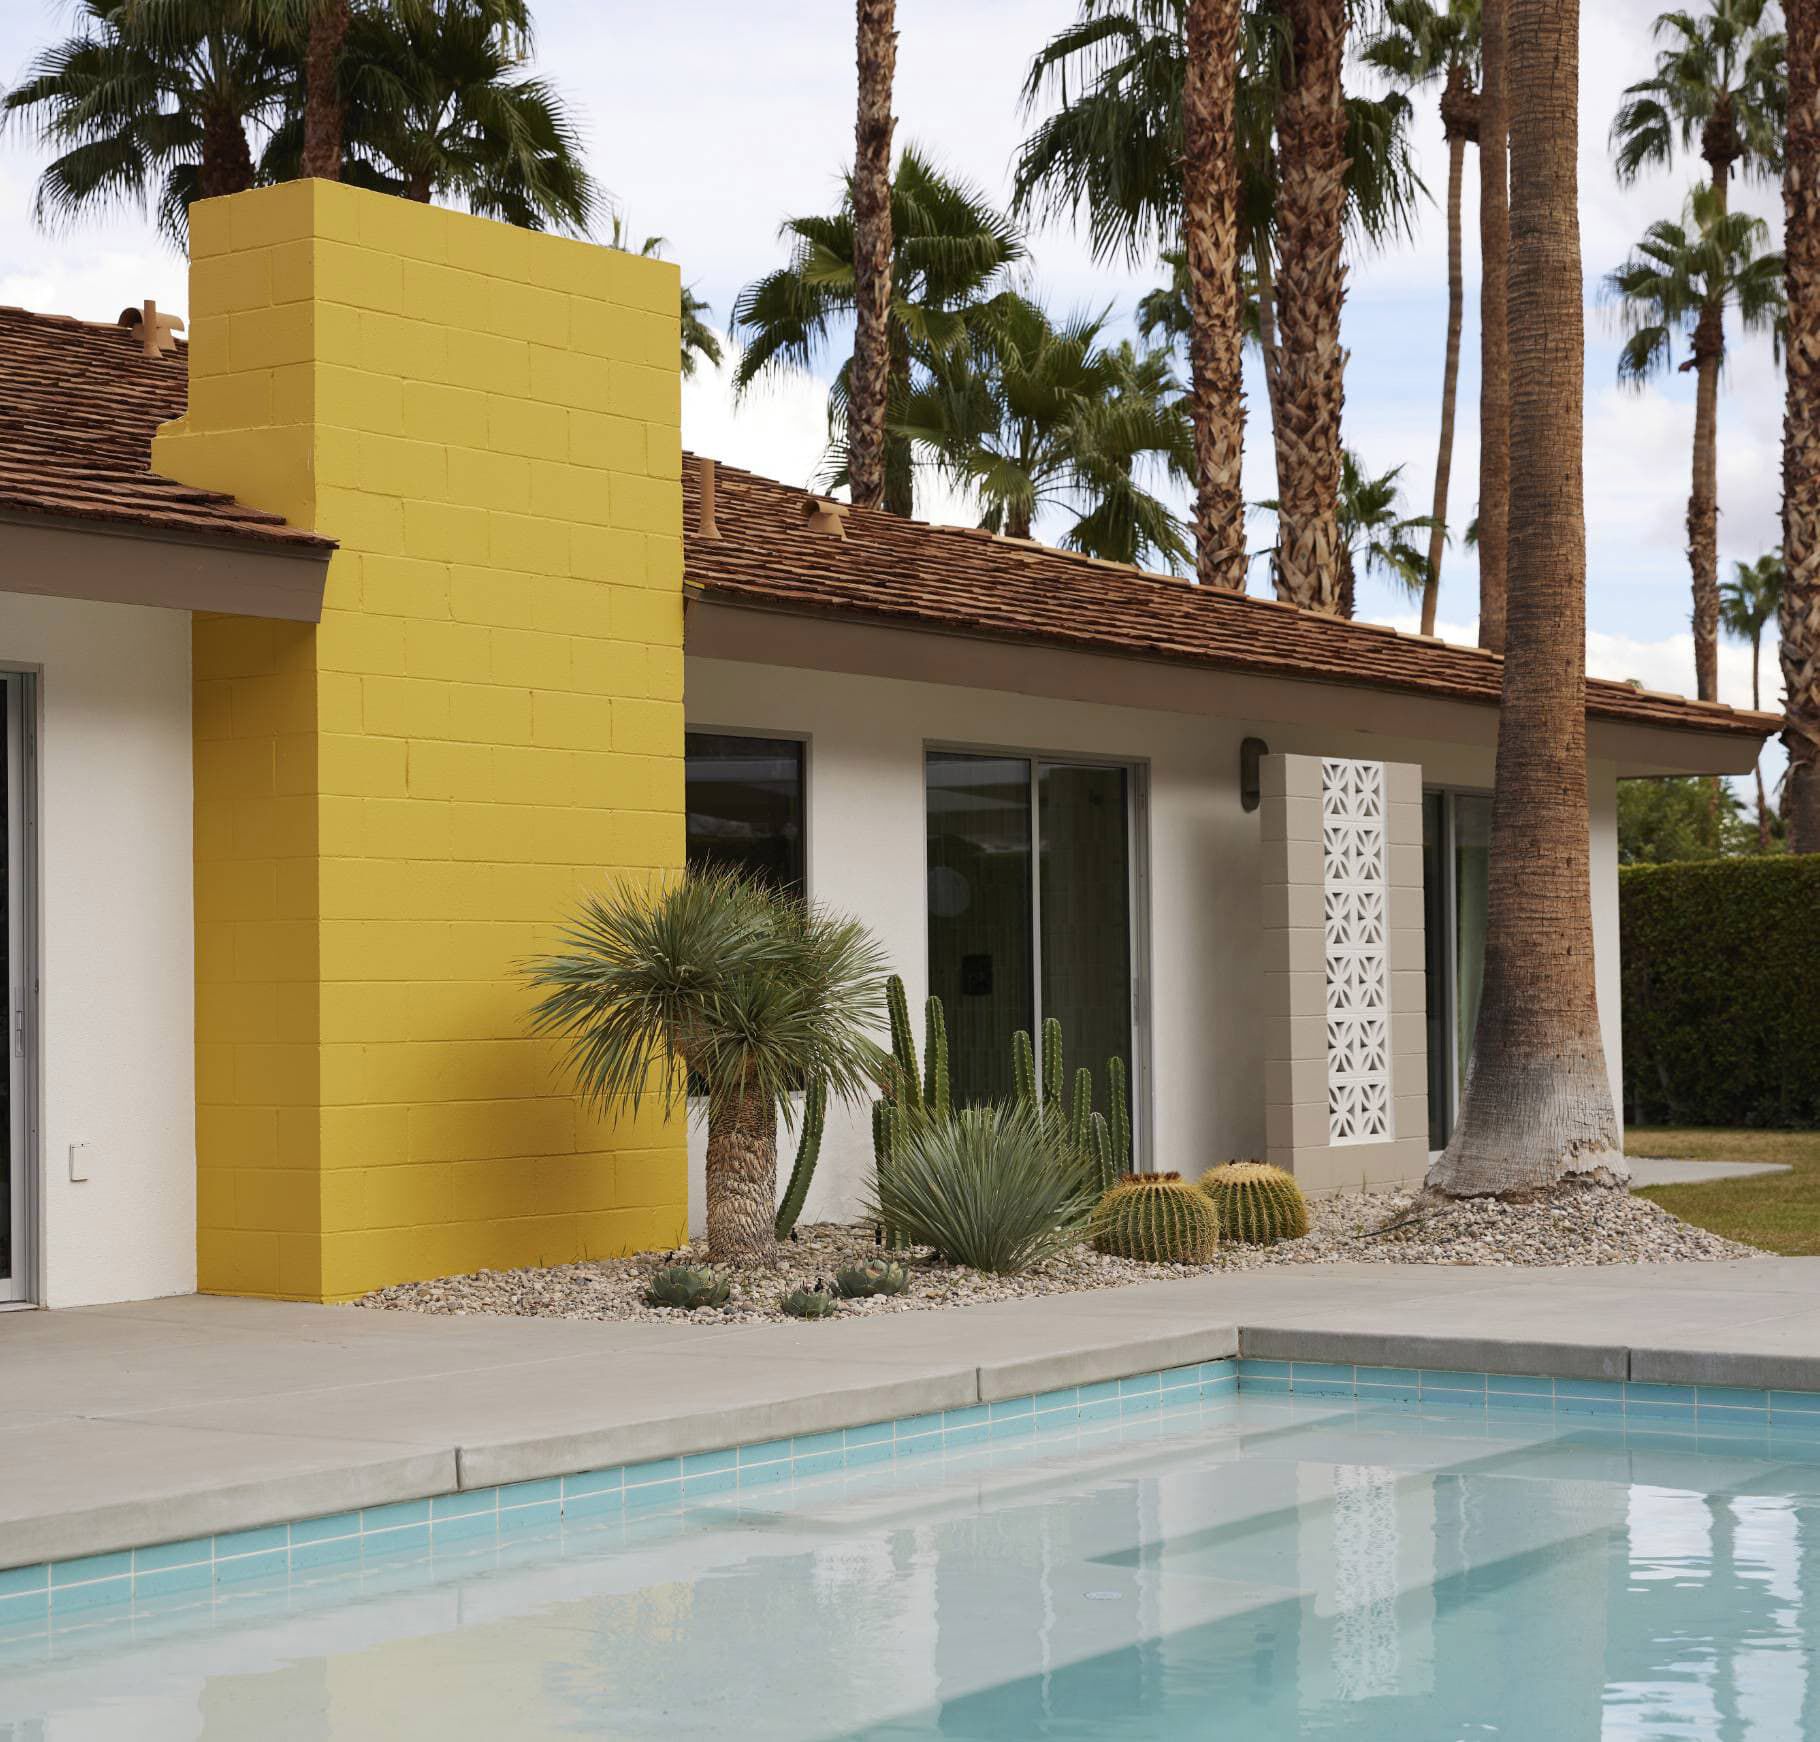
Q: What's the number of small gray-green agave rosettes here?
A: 3